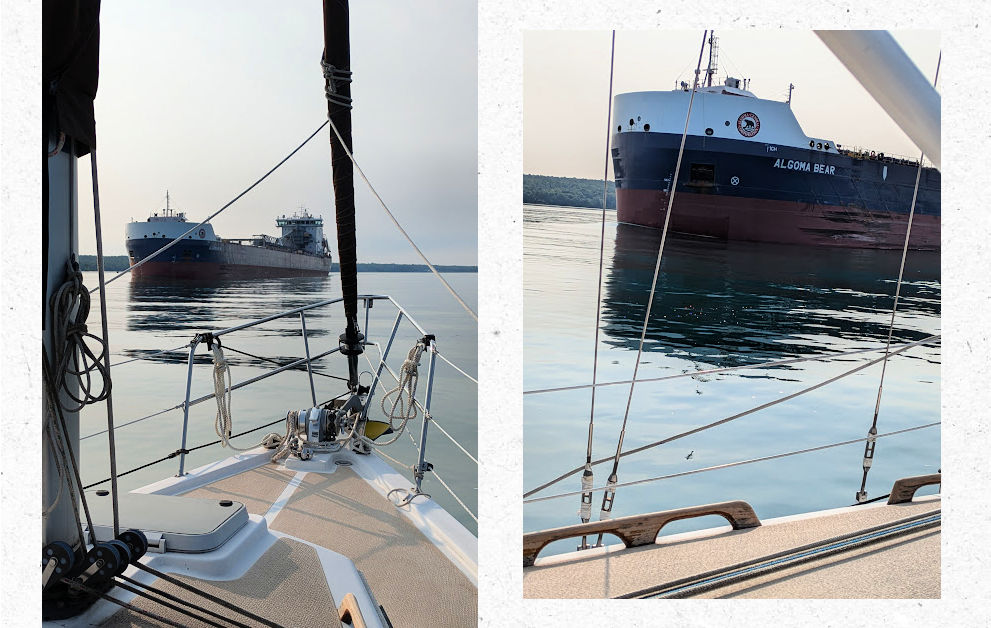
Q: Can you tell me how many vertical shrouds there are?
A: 3